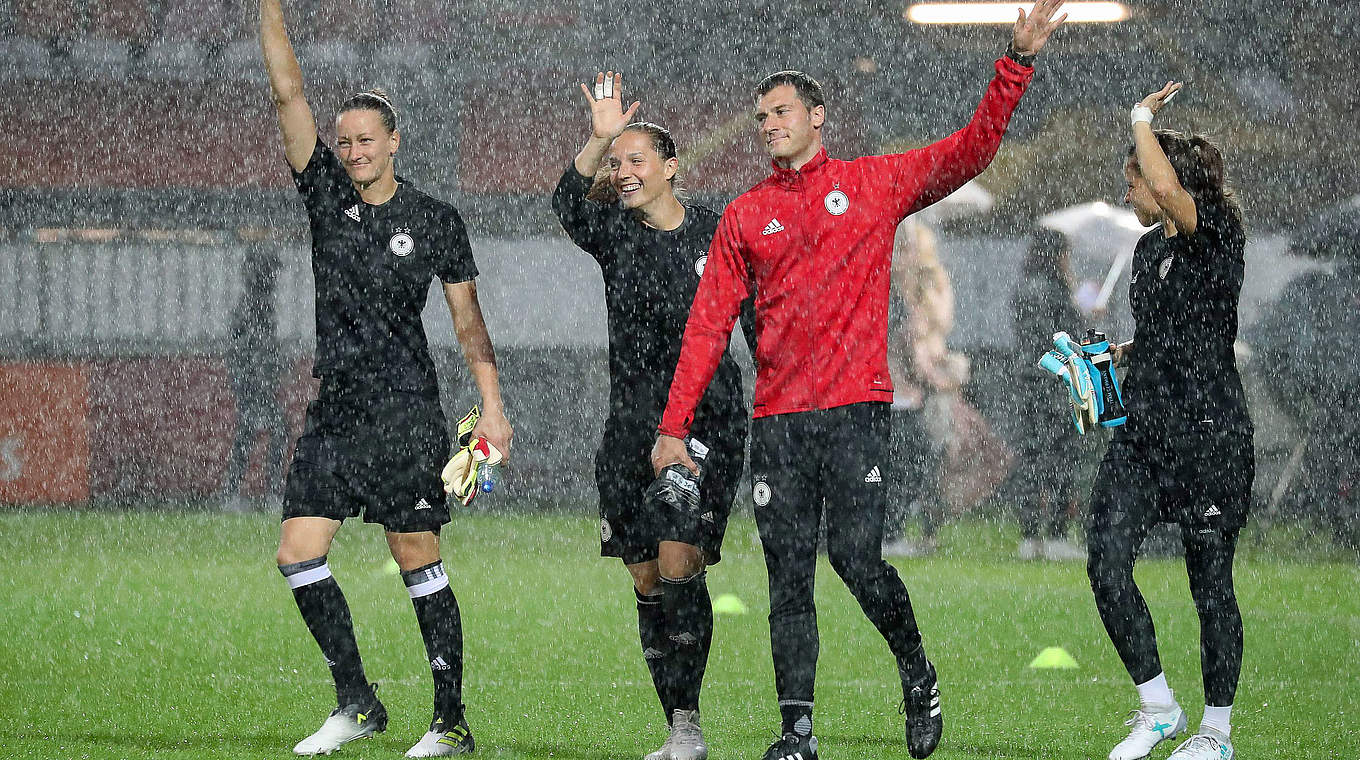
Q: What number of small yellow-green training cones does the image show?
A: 3